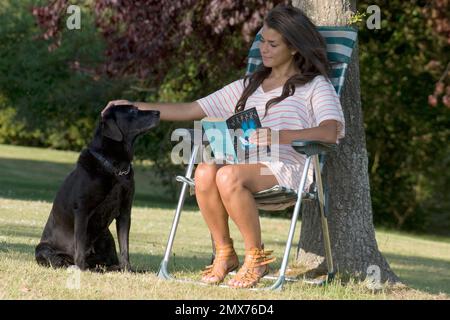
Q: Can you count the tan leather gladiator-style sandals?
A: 2